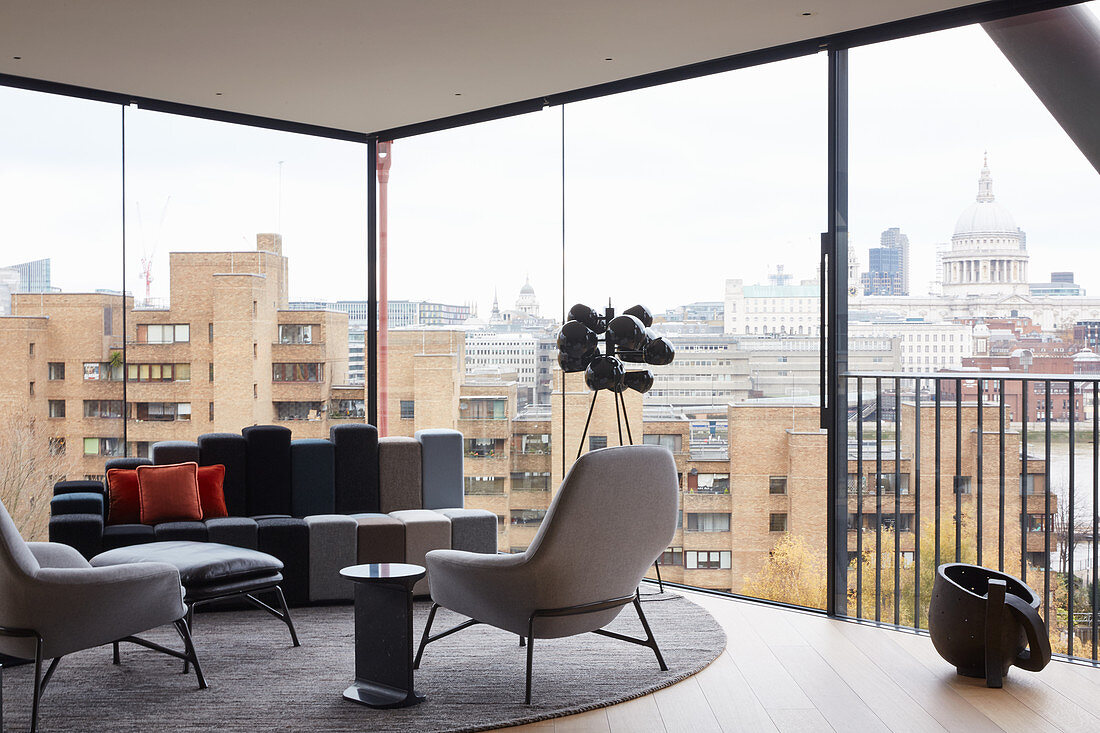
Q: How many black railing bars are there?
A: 12